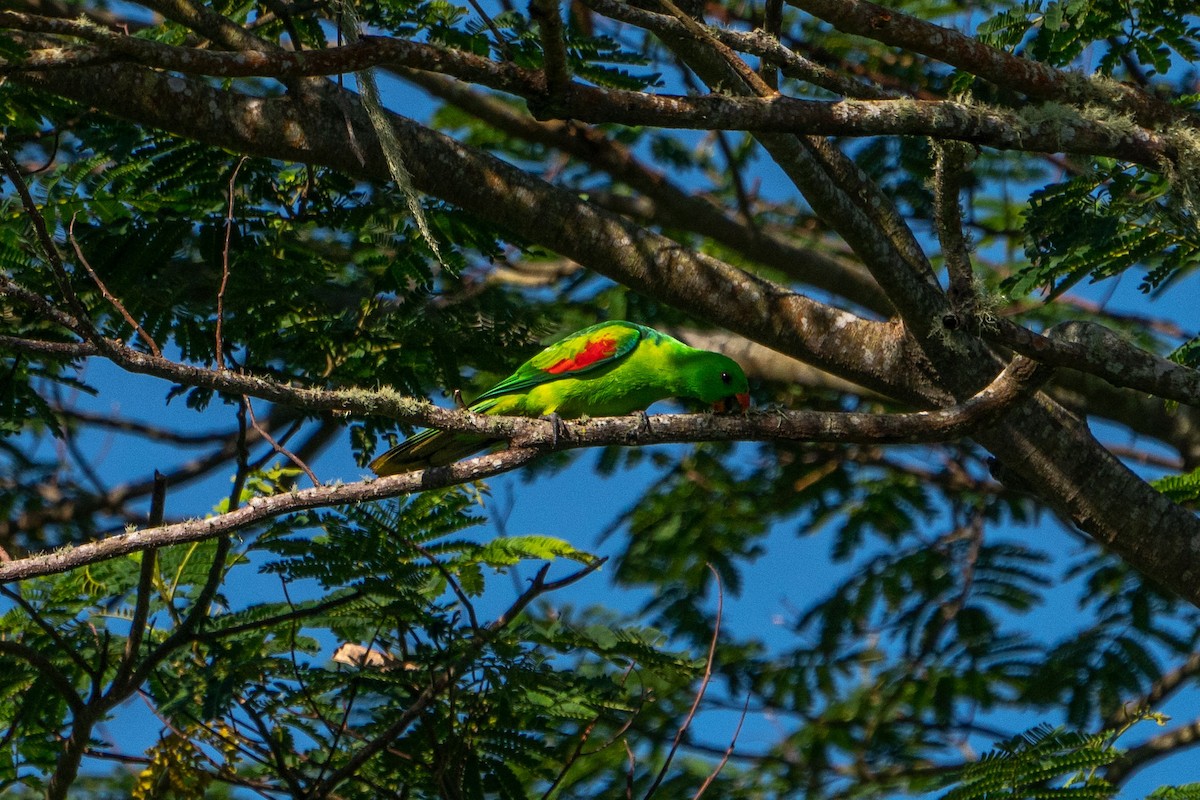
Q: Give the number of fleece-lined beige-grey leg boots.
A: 0